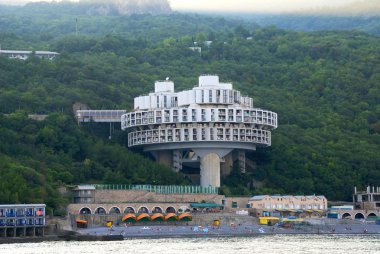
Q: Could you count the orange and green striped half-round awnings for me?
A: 5